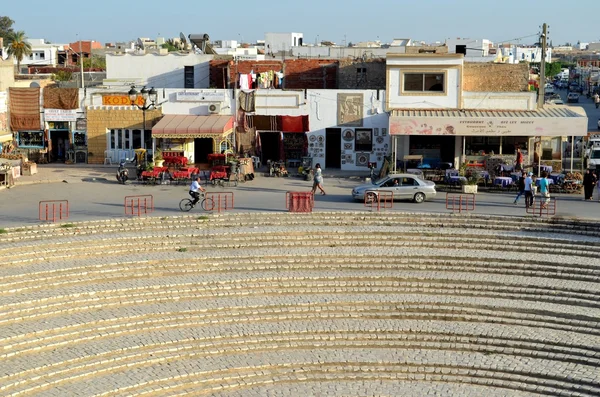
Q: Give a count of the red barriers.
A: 7